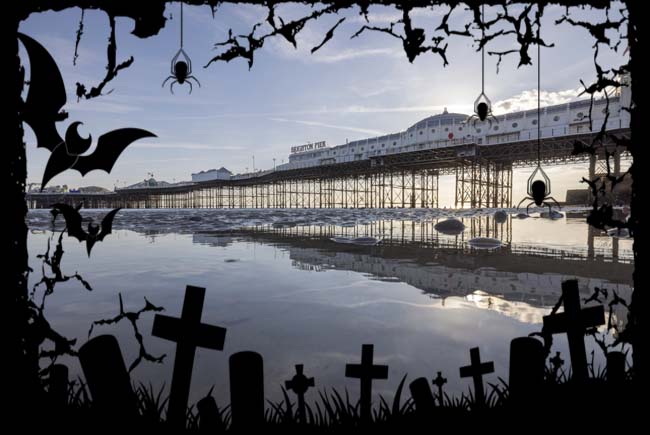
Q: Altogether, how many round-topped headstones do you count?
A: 7